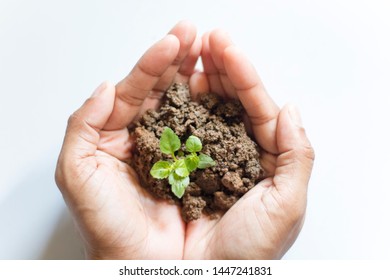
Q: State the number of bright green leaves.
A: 7